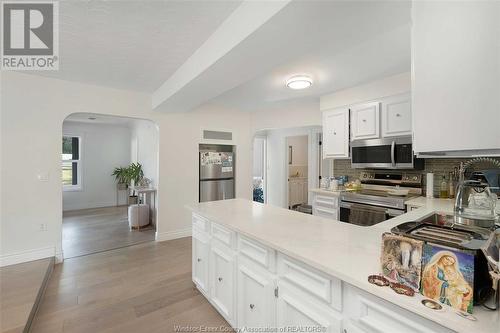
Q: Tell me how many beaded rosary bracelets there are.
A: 2